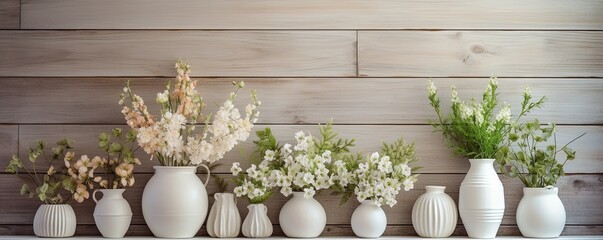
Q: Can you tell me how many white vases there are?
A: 10